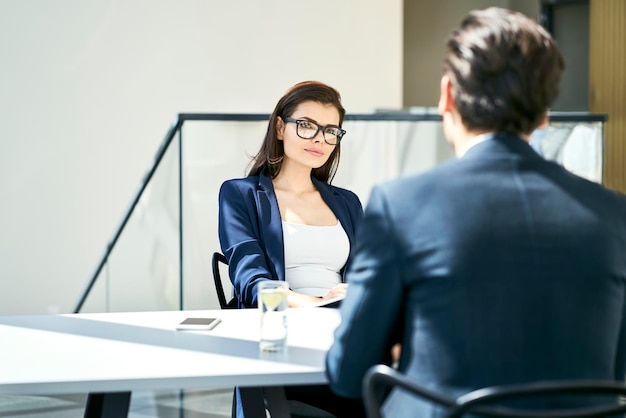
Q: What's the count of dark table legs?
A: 2